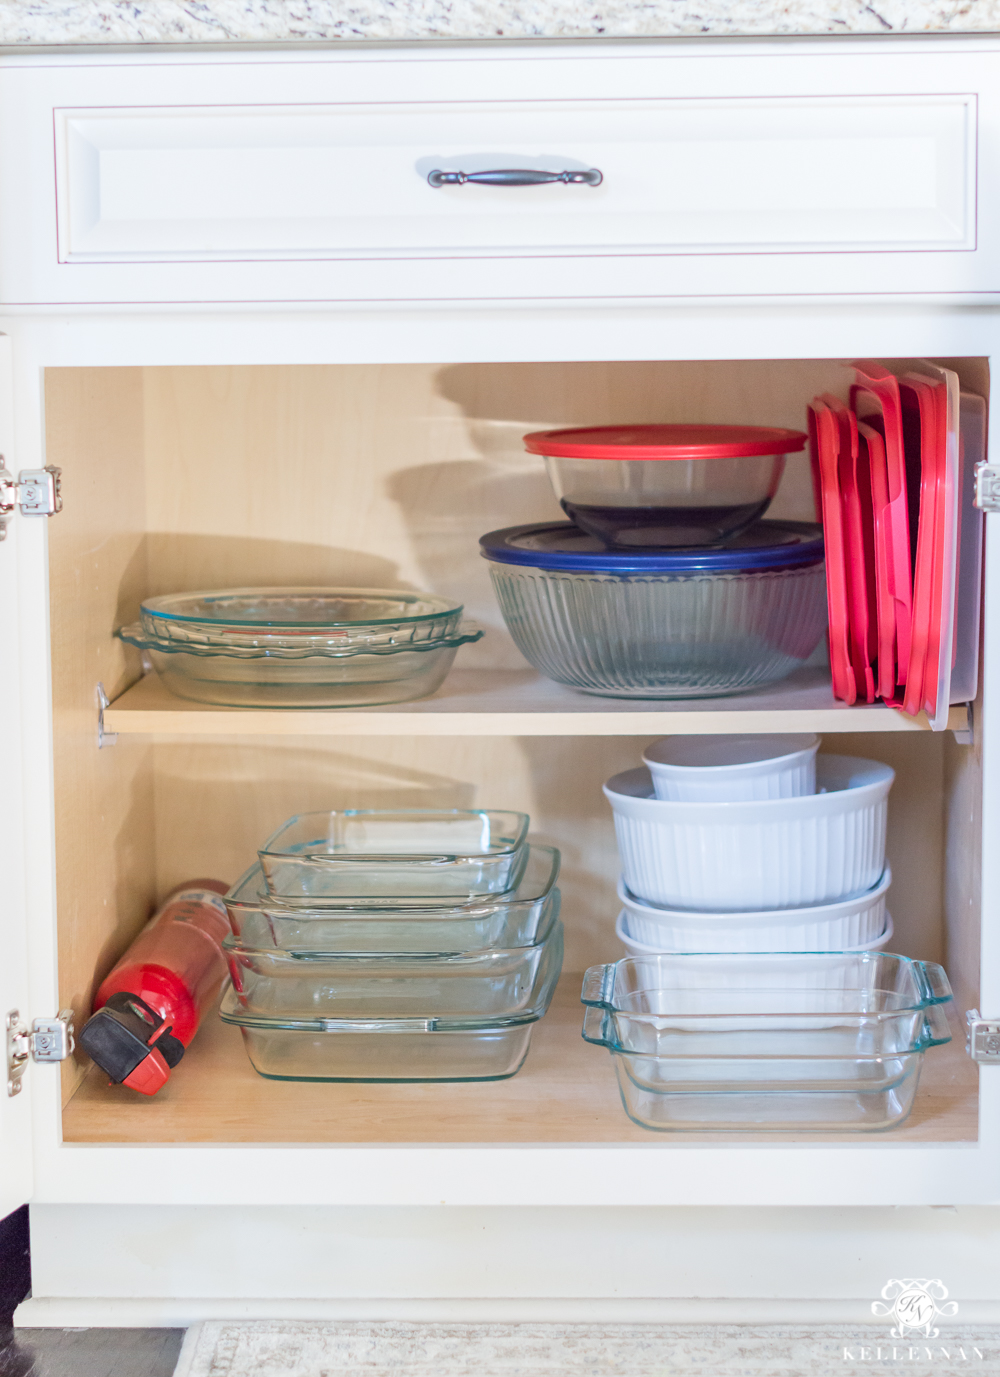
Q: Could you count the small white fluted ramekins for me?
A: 1